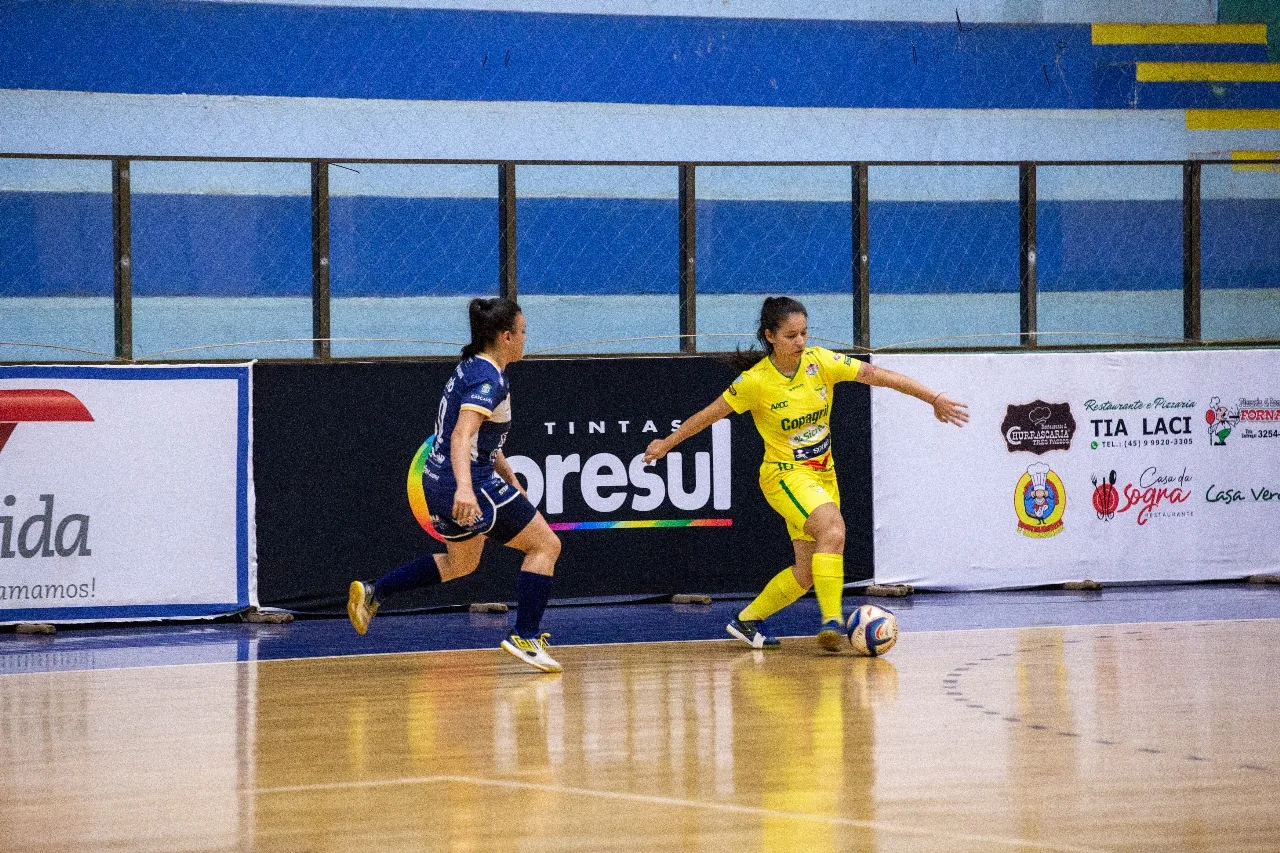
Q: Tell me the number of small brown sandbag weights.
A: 7